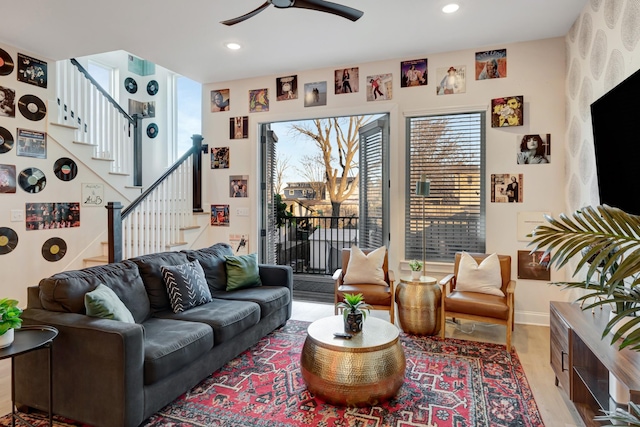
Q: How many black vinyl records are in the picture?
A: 10